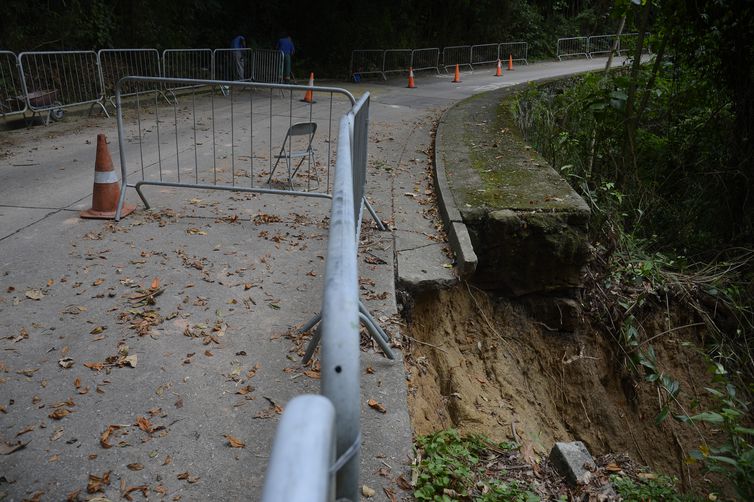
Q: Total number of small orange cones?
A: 5